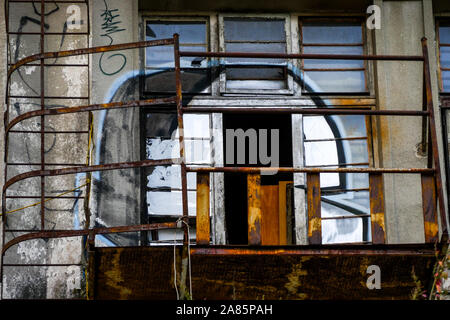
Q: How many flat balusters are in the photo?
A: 5